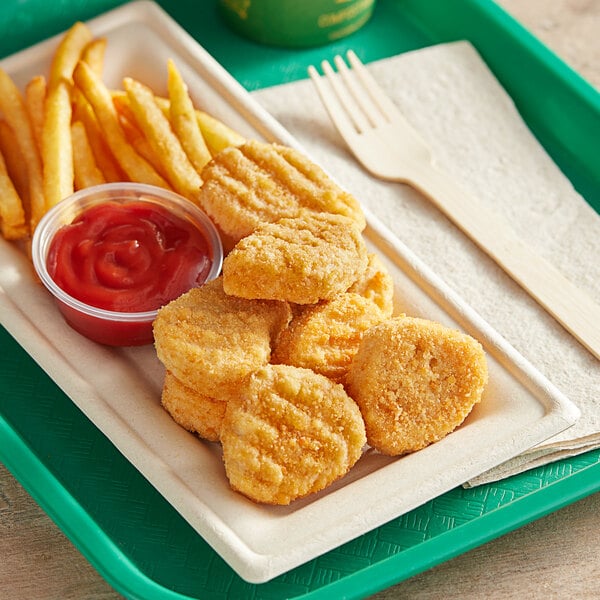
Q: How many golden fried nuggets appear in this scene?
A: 8